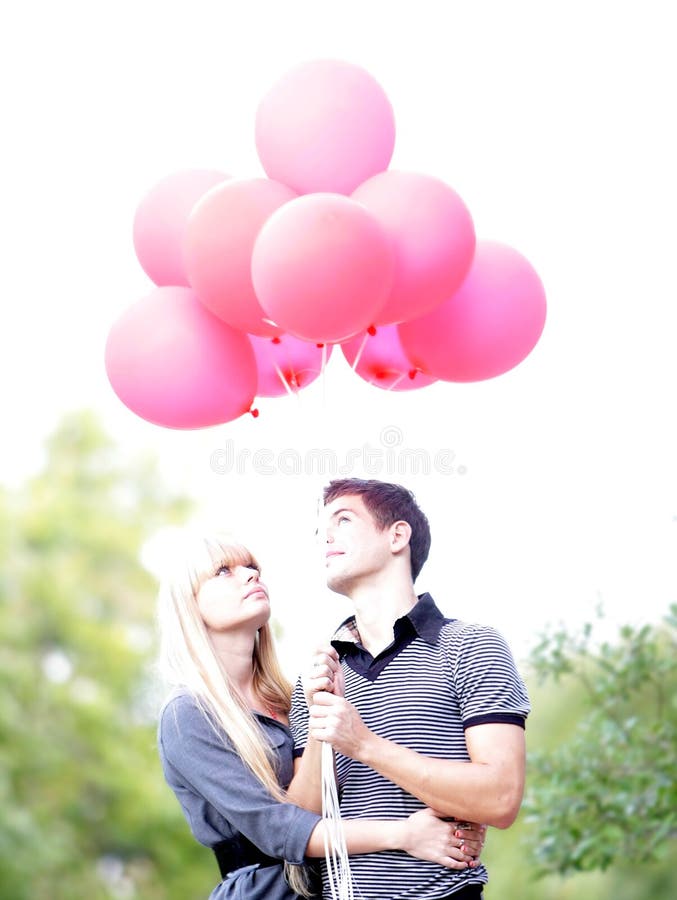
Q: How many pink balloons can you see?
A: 9